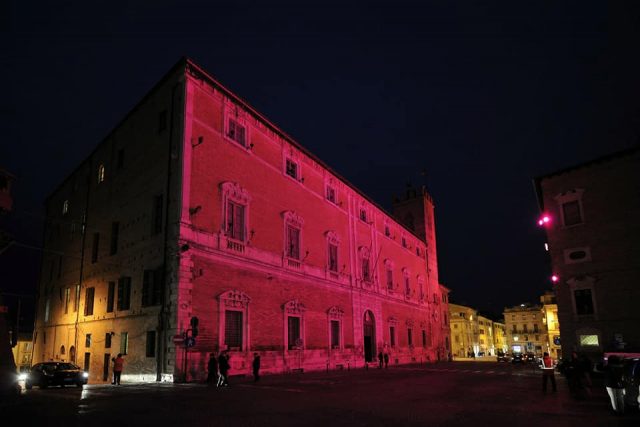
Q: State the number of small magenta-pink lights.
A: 3